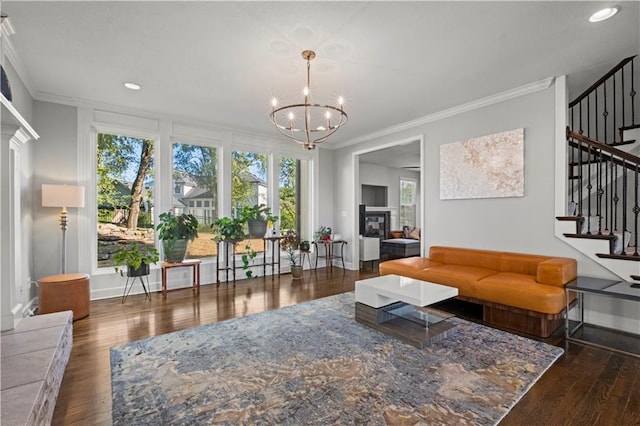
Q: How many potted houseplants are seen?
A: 7